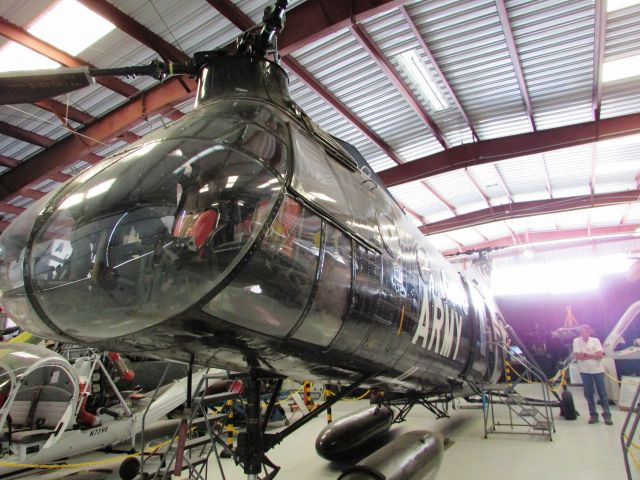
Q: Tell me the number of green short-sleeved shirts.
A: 0